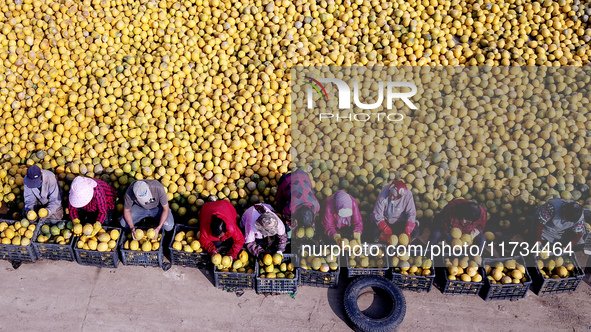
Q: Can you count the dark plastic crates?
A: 13